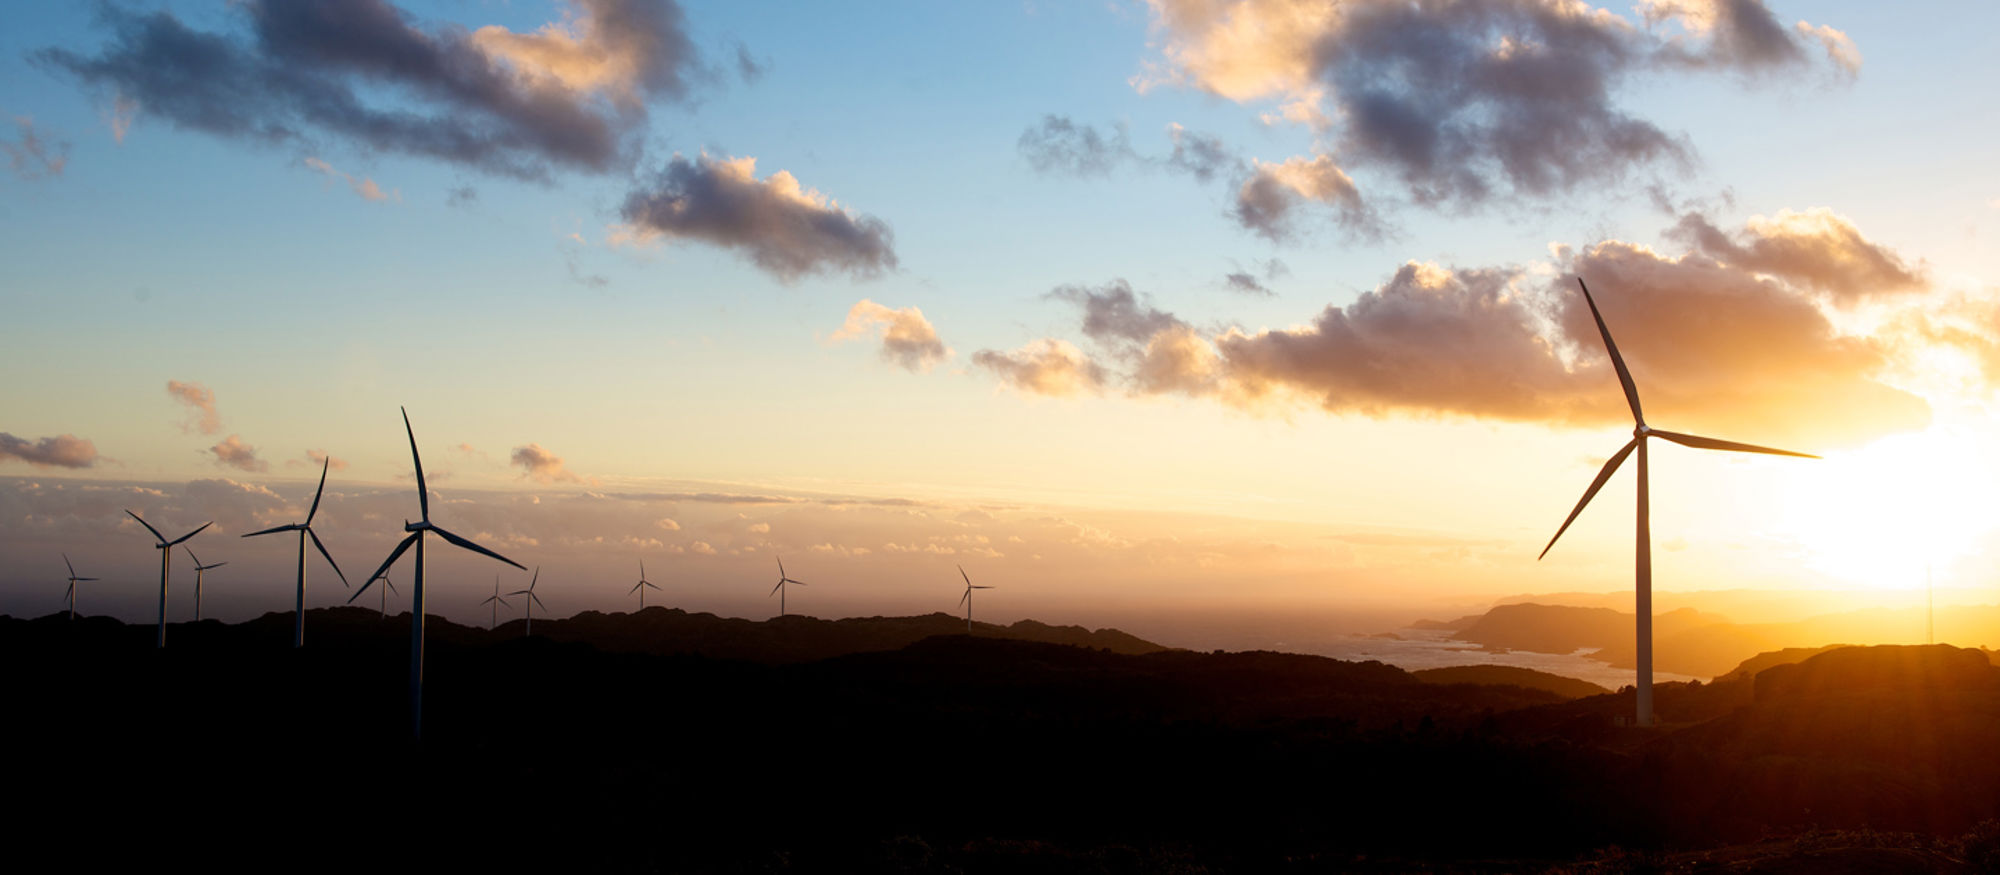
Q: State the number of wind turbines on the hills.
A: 12